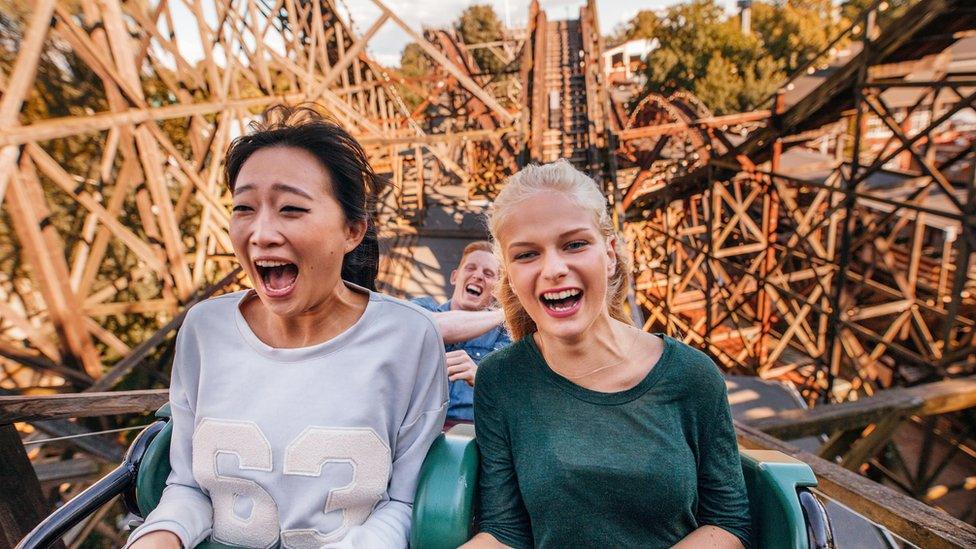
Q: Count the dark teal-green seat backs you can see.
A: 2